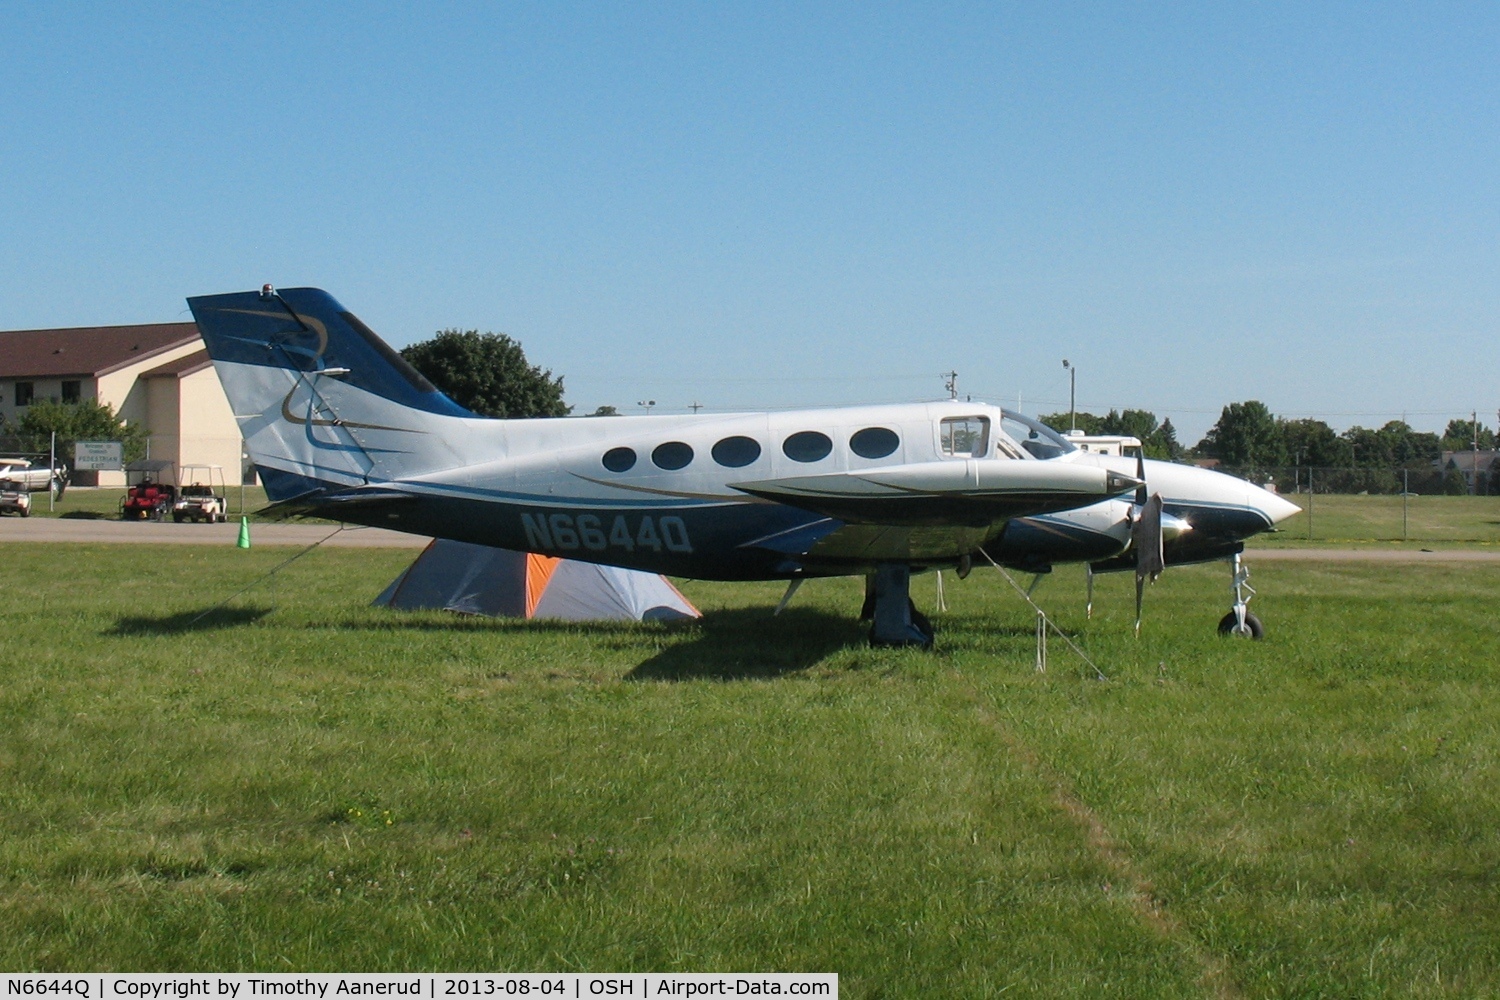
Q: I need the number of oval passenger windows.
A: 5